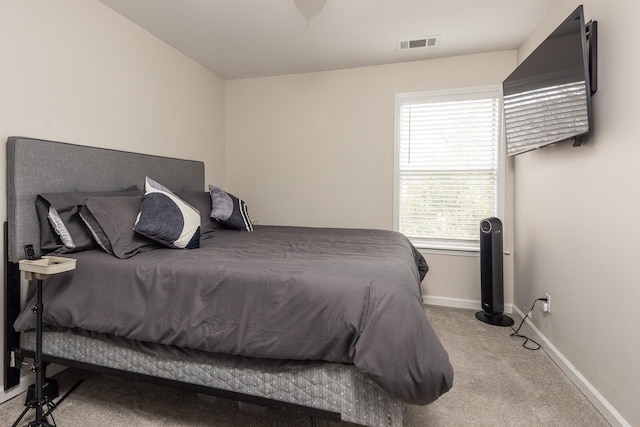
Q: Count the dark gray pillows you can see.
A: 3